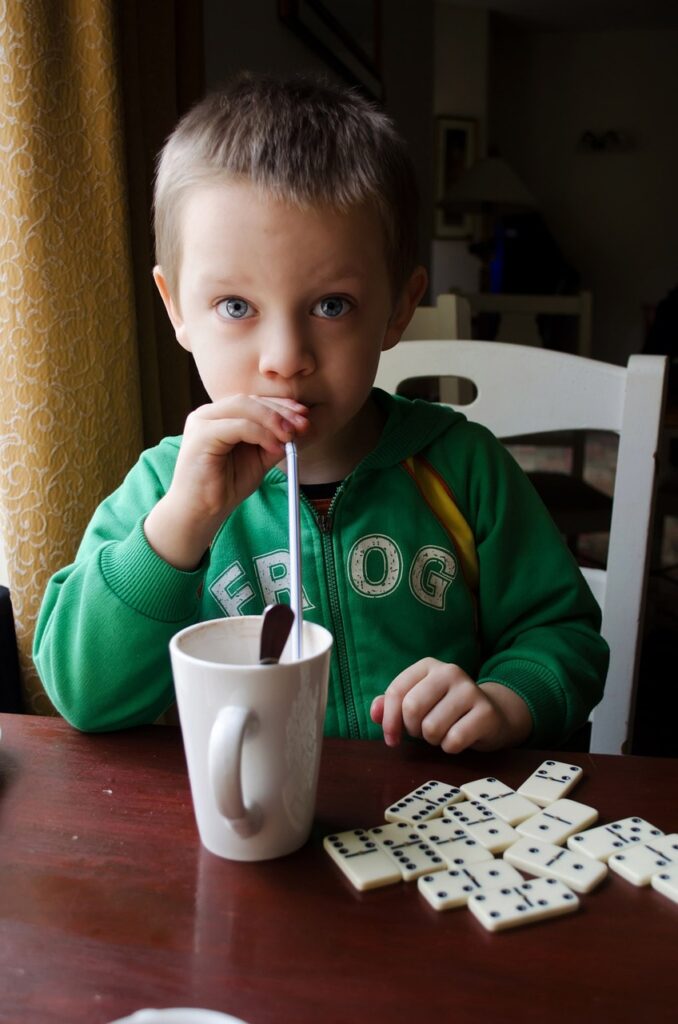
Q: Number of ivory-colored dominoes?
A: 14